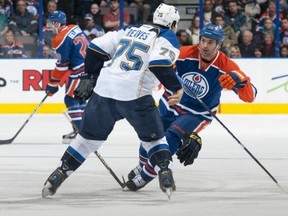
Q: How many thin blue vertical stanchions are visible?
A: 4